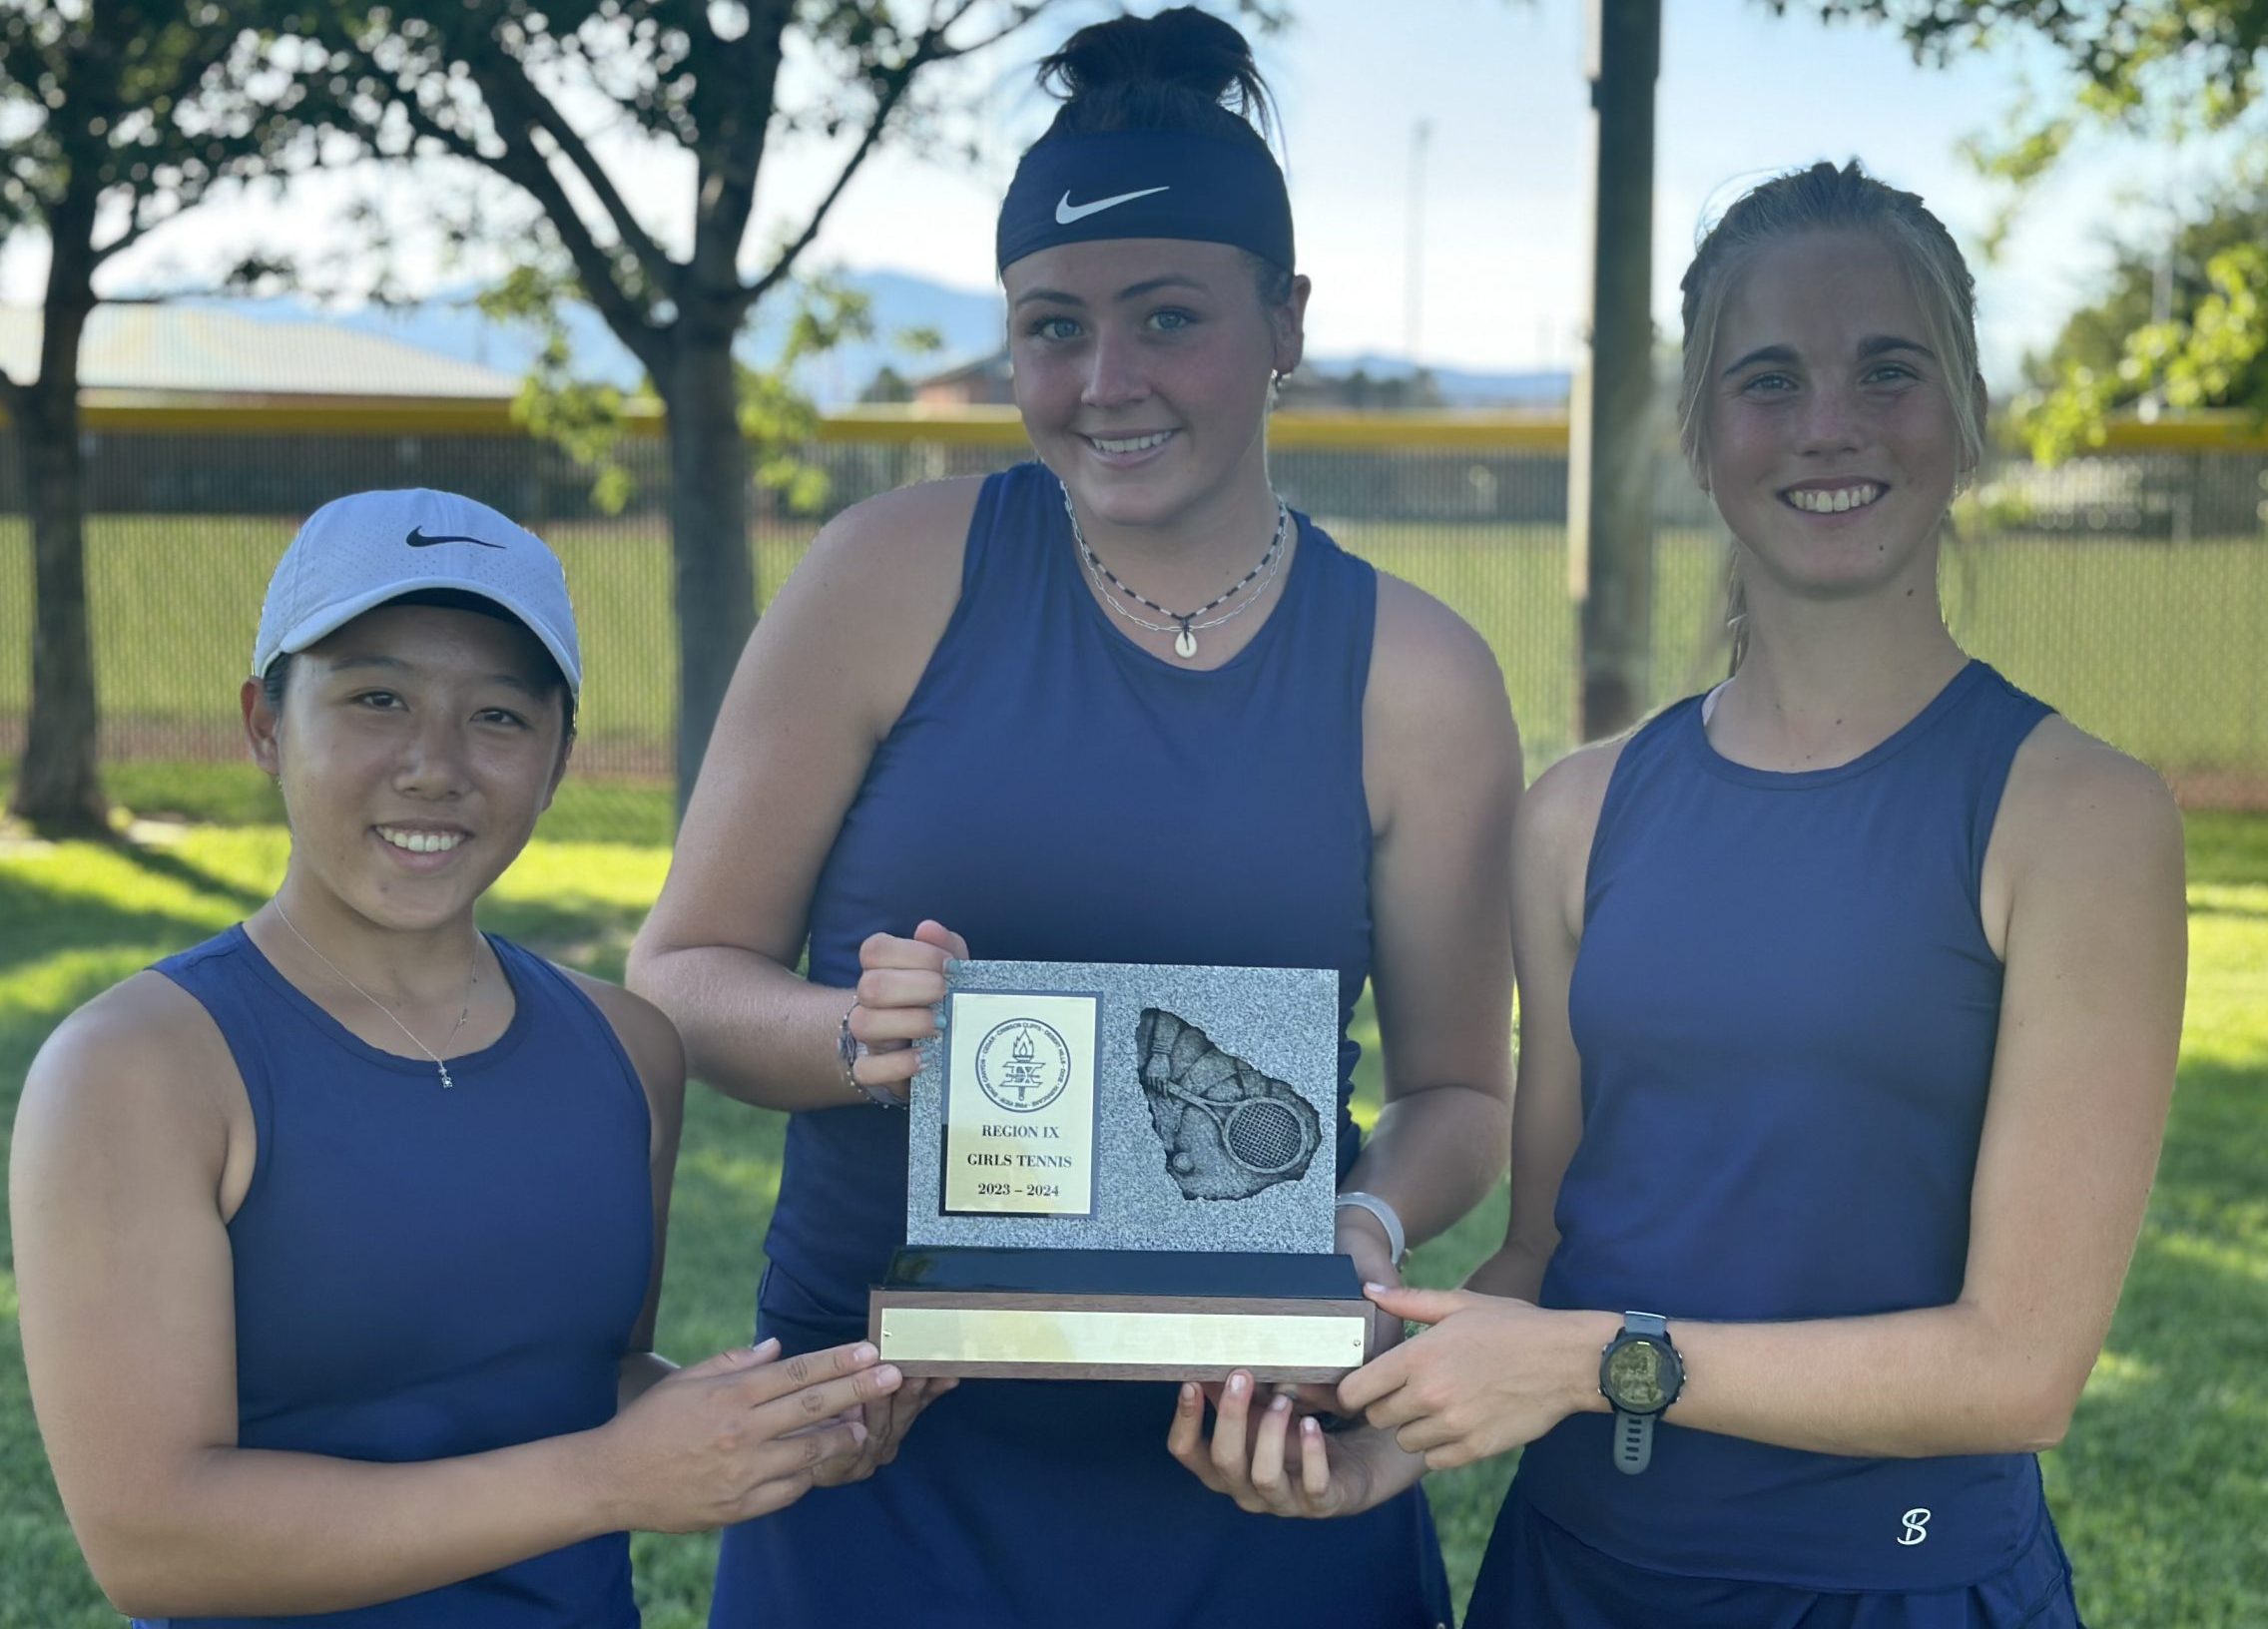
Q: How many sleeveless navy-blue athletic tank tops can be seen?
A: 3